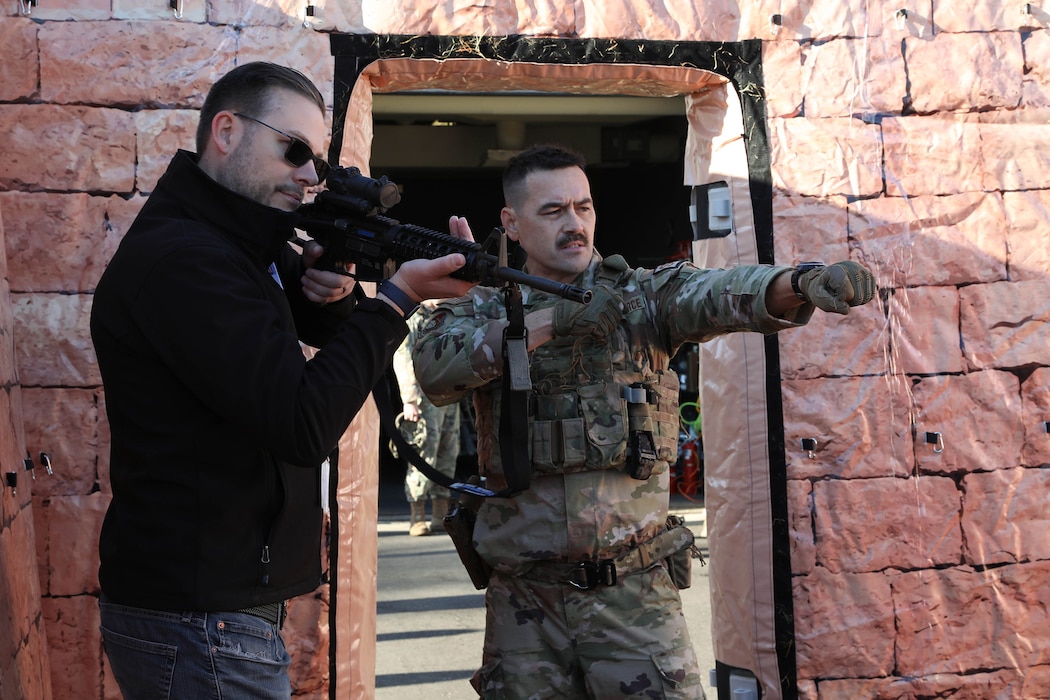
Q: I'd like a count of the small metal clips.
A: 12